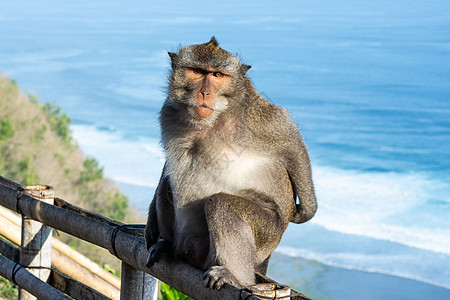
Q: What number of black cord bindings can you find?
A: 4